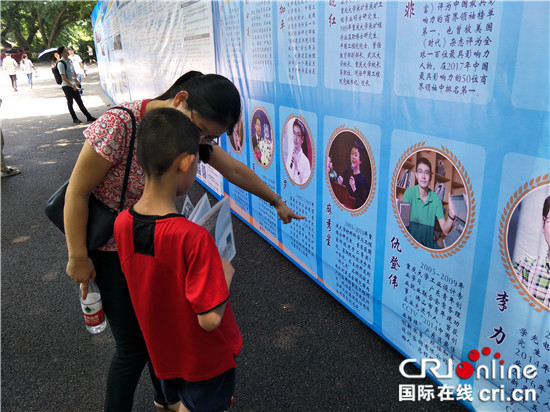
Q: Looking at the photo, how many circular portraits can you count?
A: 6